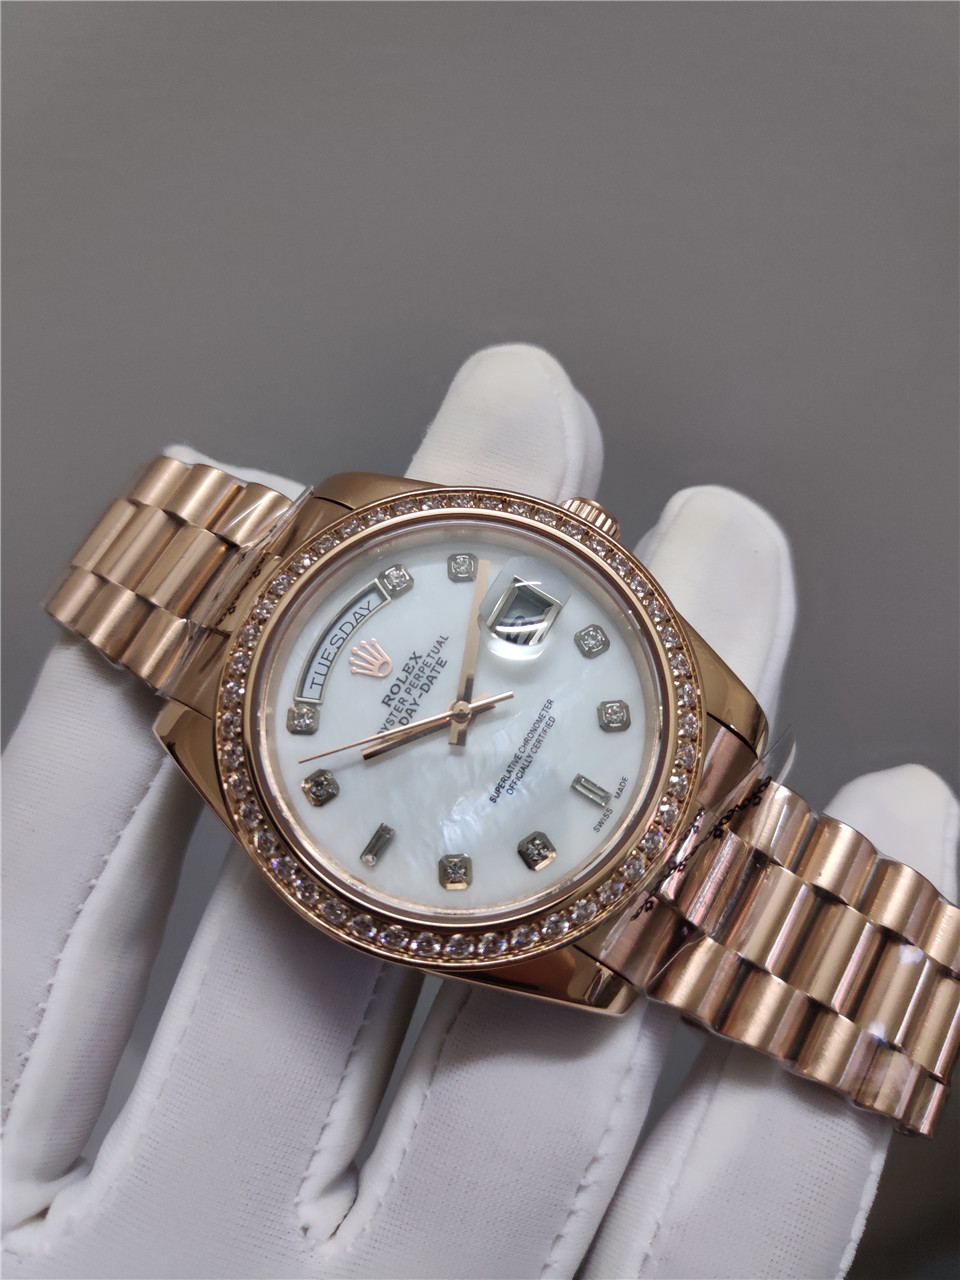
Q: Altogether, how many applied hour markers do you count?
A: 10